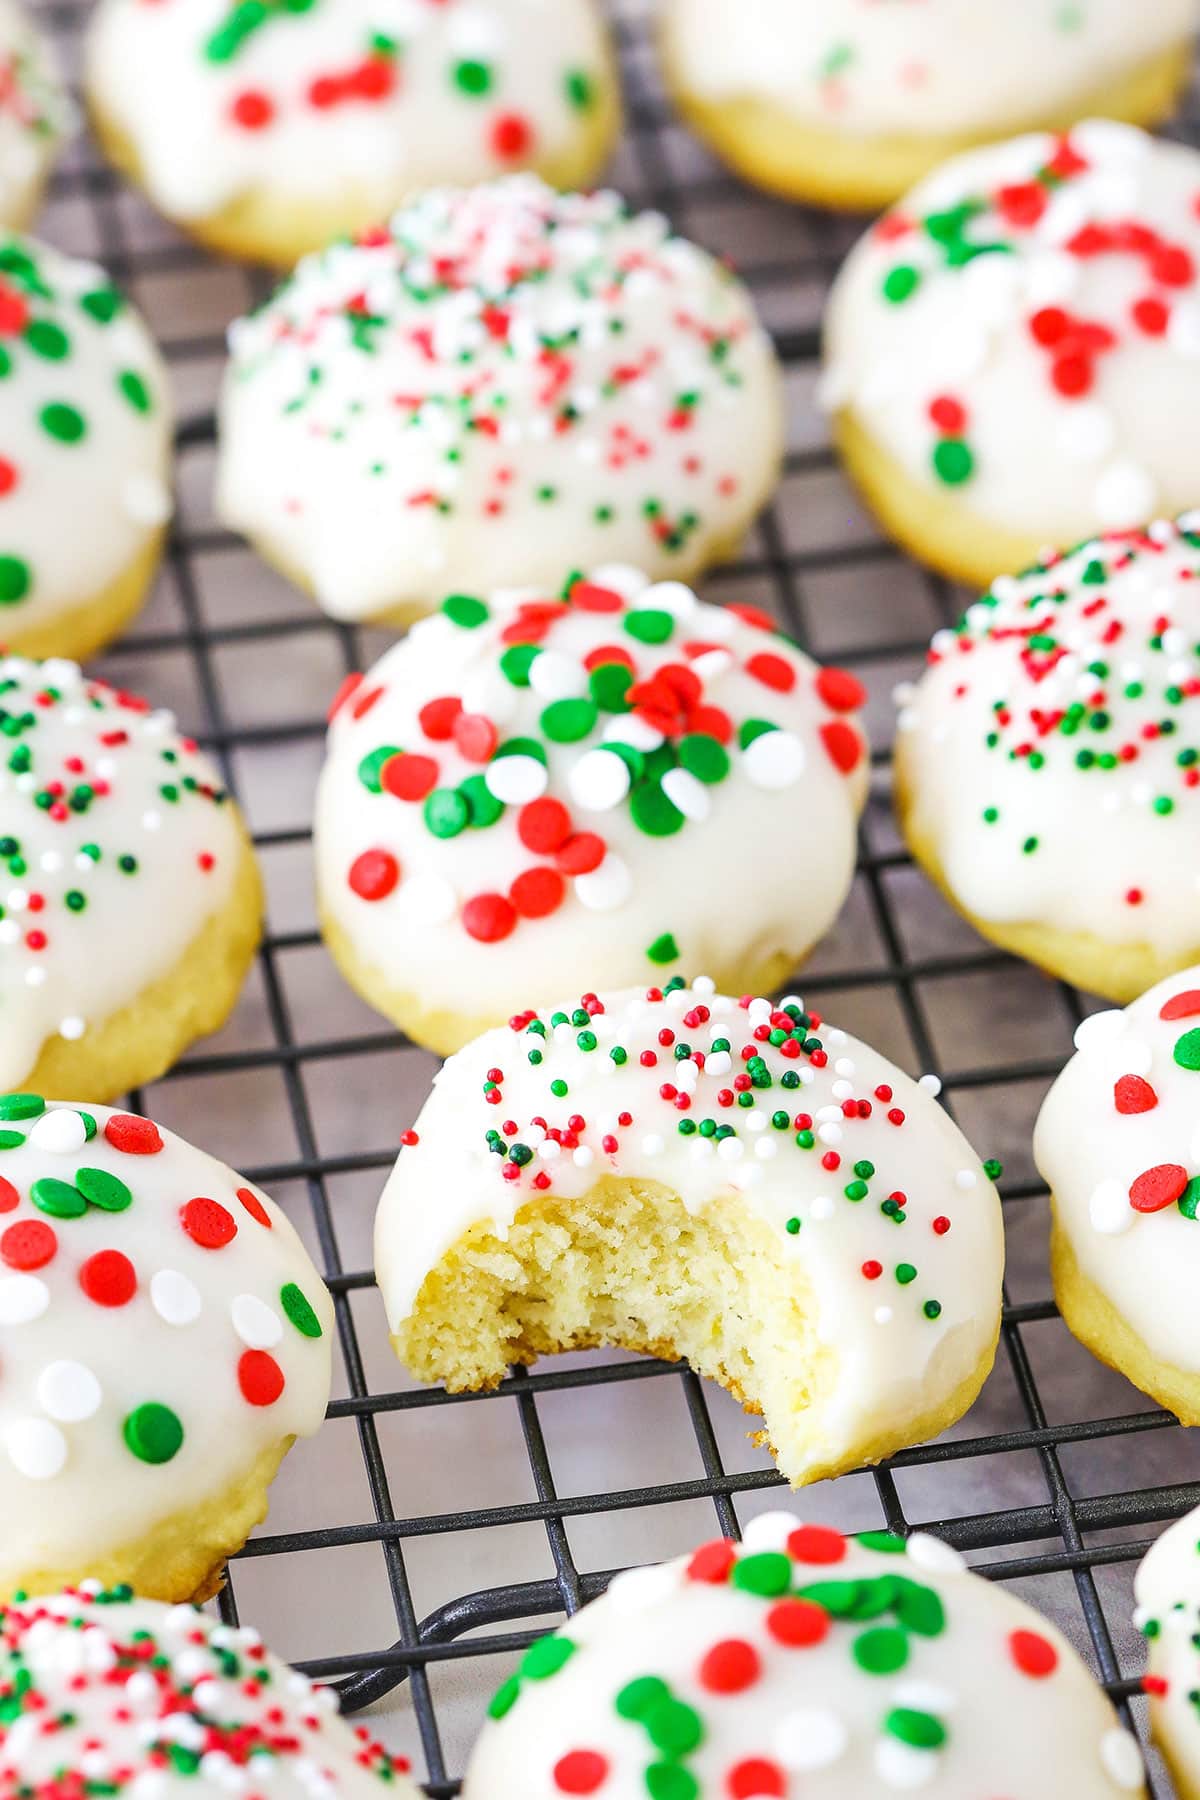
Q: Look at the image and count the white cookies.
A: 15